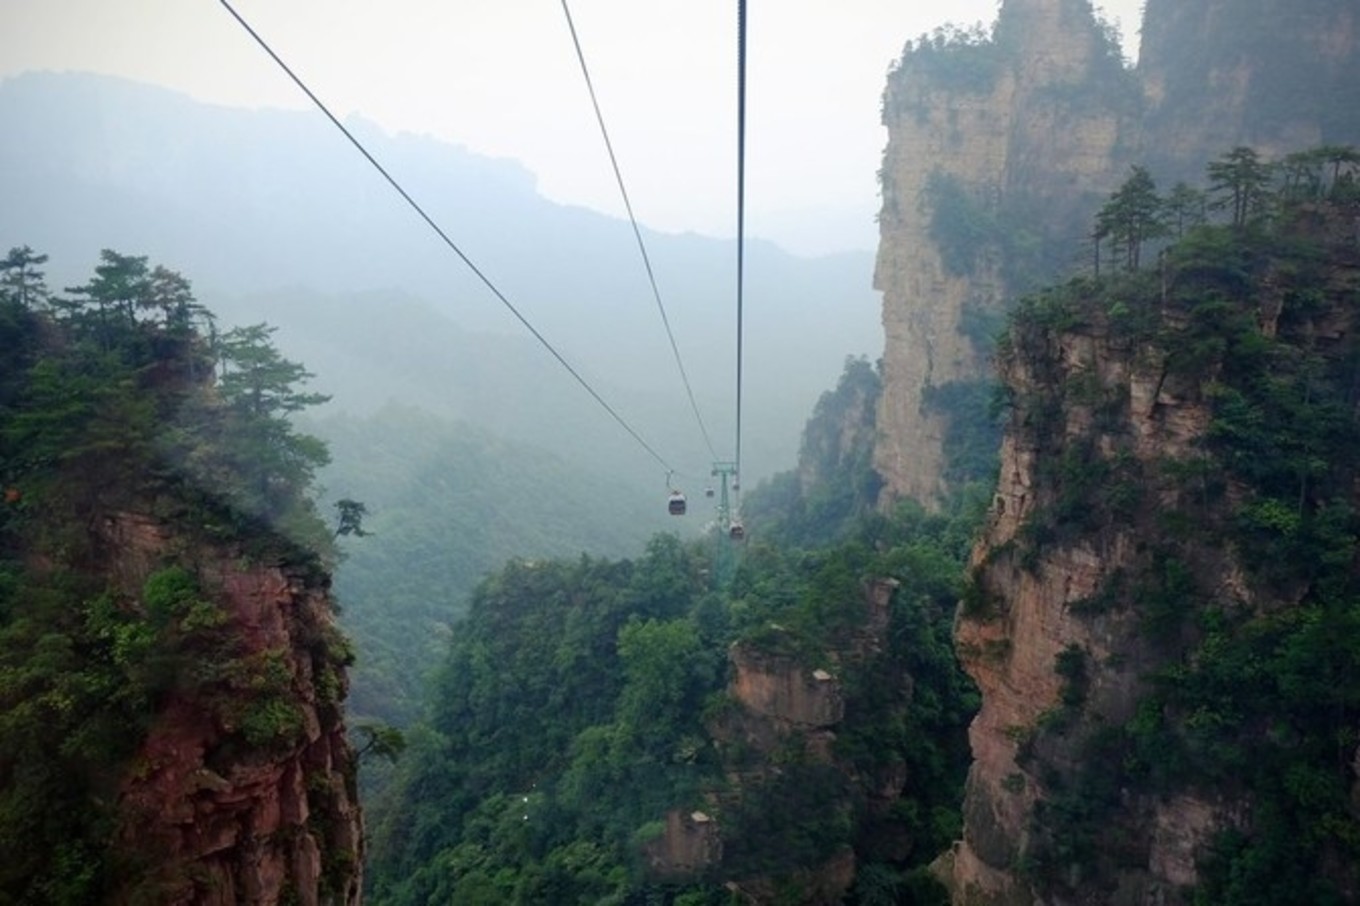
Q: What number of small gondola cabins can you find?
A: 4